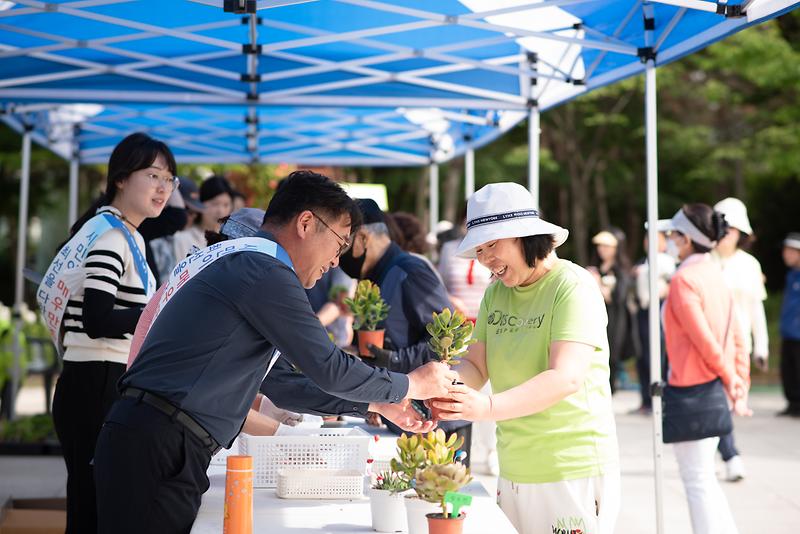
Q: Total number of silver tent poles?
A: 6